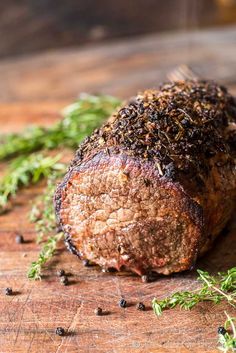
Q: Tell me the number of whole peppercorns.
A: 11